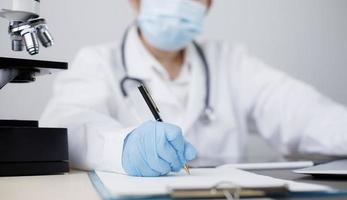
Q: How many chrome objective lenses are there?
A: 3